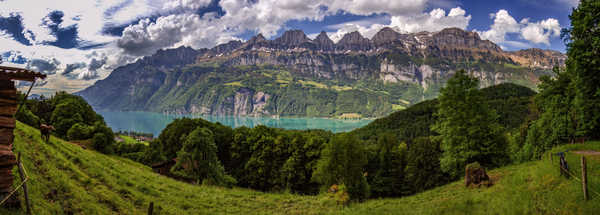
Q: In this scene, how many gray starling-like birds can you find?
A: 0